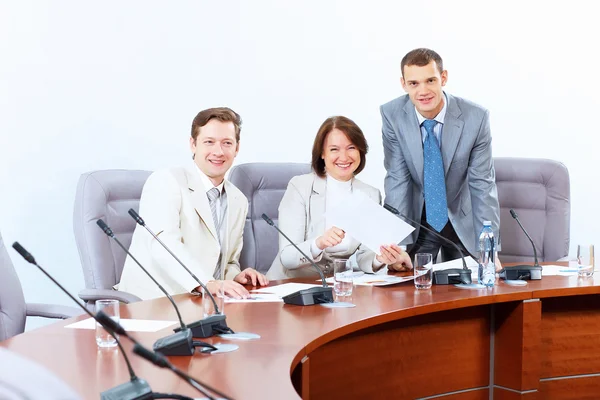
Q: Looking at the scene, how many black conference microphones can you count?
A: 8